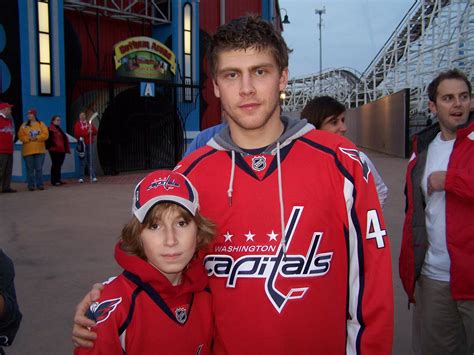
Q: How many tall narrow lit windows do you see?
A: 2